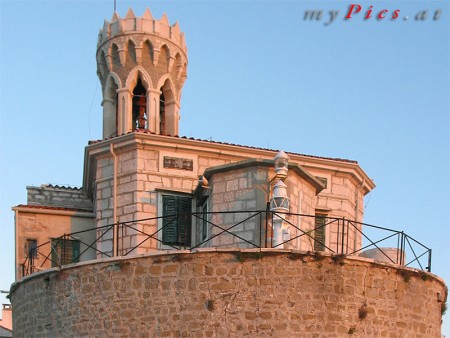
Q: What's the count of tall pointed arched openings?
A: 3